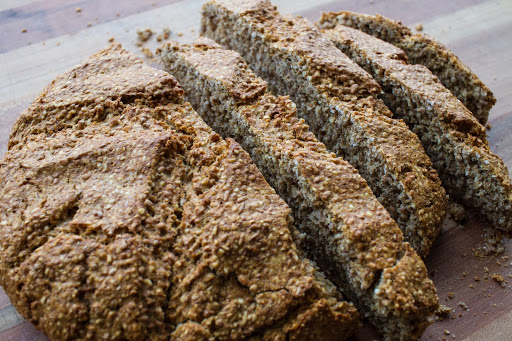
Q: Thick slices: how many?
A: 4